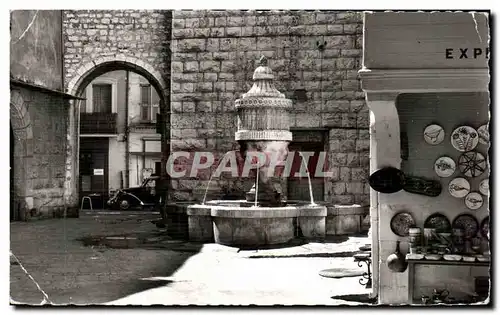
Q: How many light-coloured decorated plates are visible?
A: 8